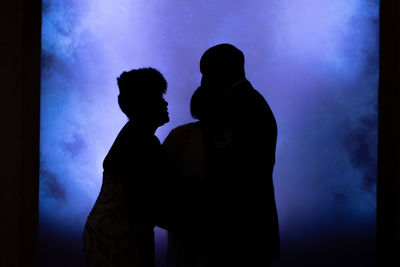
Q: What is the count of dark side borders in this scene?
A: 2